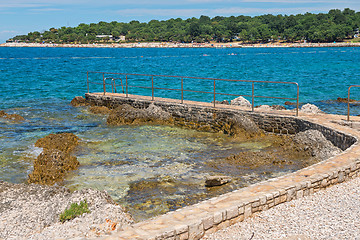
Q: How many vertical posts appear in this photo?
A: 9